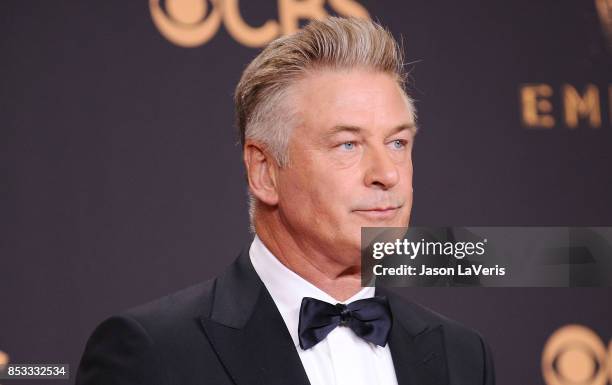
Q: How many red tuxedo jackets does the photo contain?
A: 0